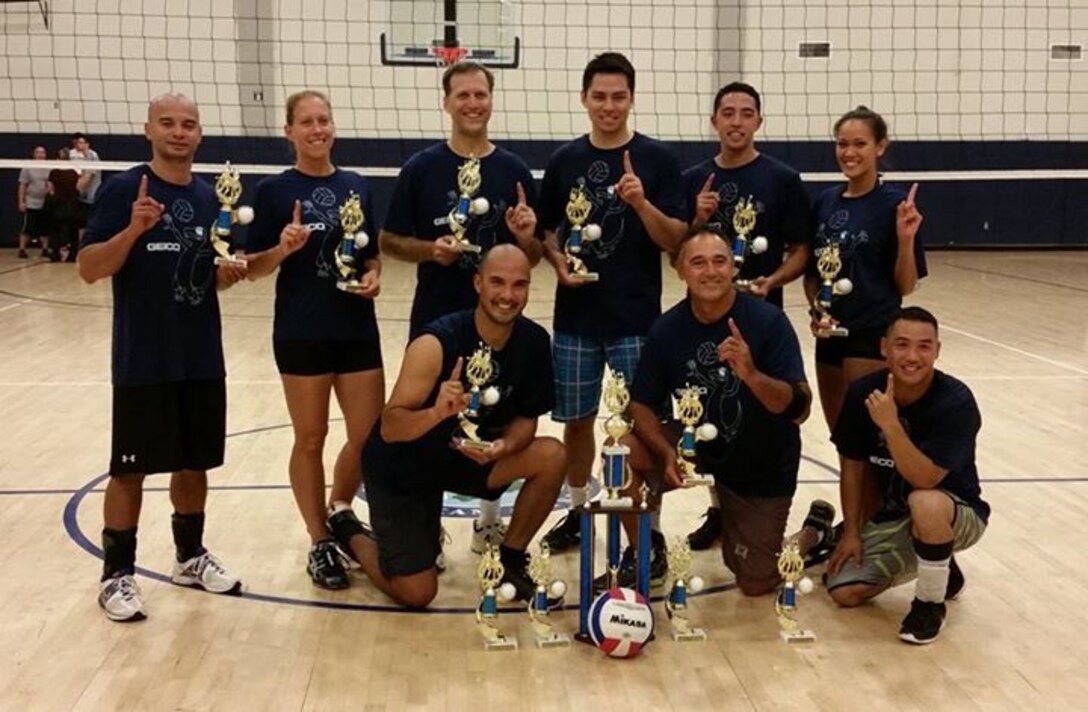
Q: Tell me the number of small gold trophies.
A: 12